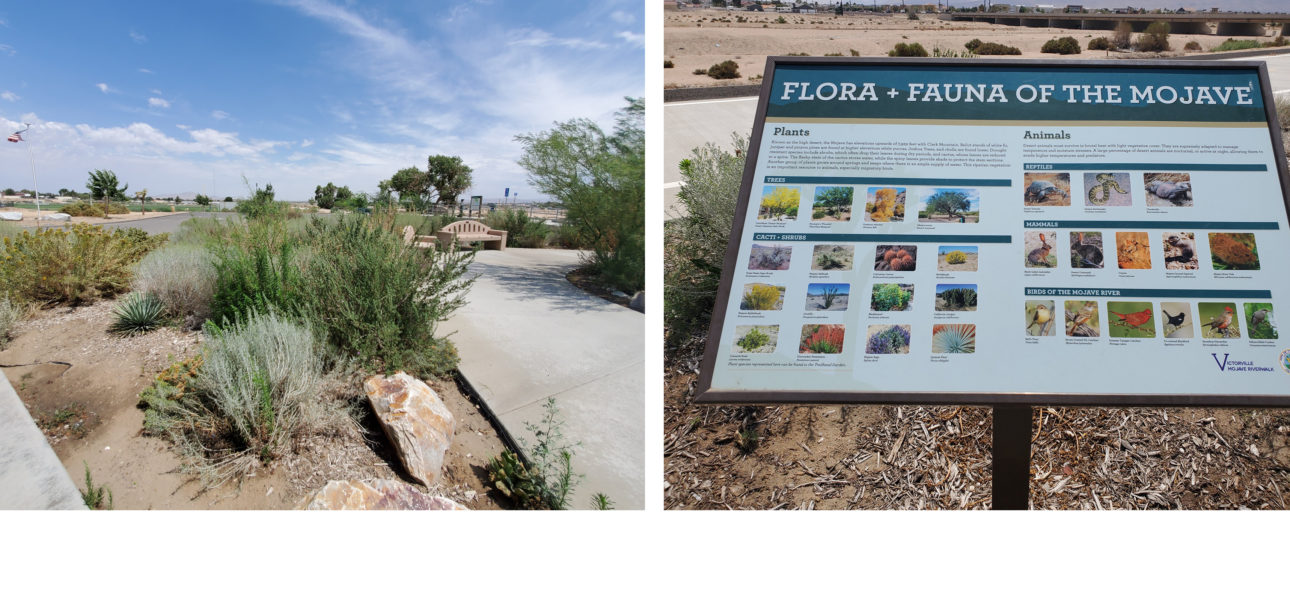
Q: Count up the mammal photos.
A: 5